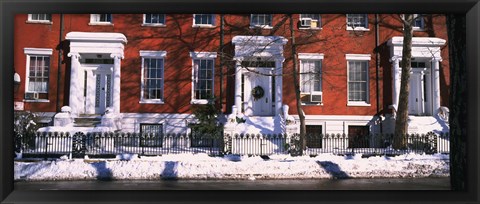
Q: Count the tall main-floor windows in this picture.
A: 5